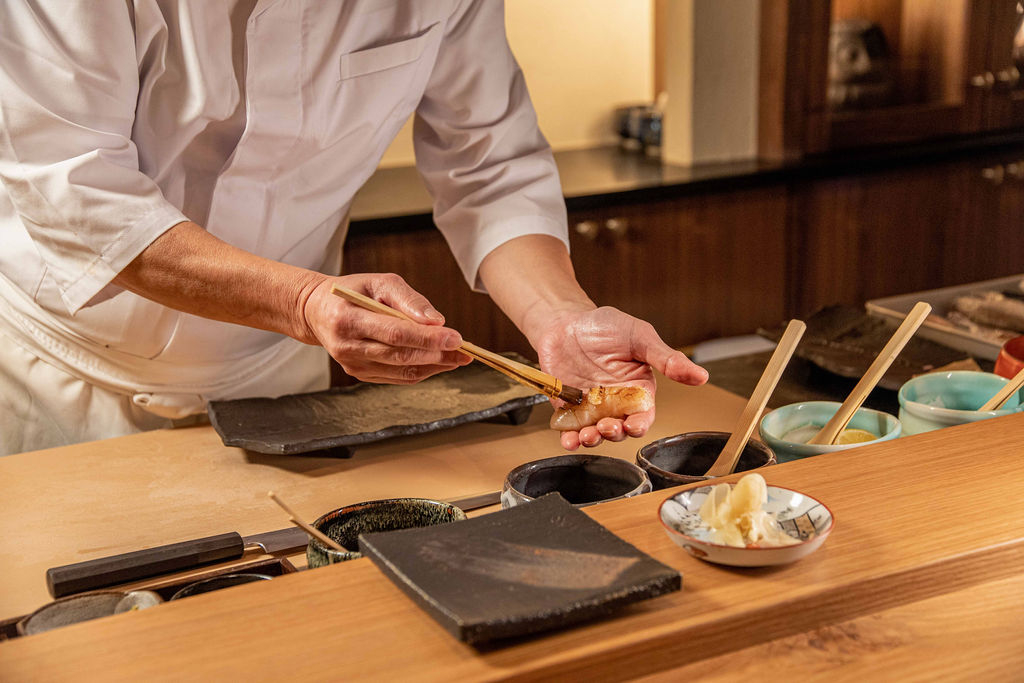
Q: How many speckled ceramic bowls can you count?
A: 1